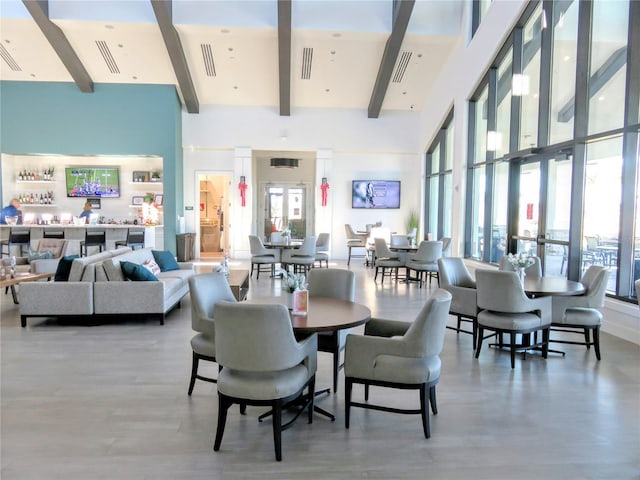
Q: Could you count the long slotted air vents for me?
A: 5